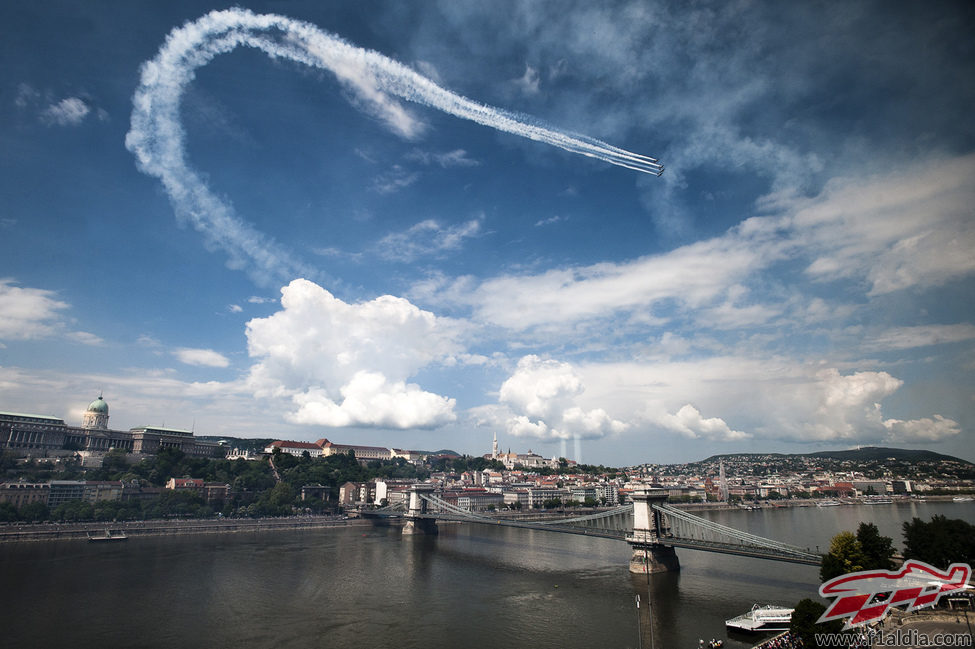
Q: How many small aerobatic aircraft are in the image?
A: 4